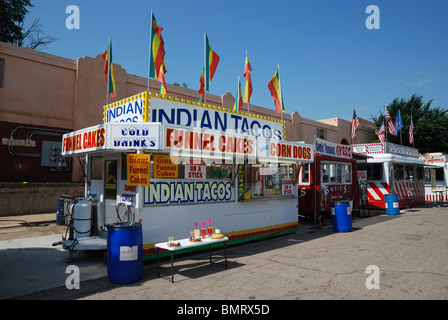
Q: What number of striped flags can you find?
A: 12